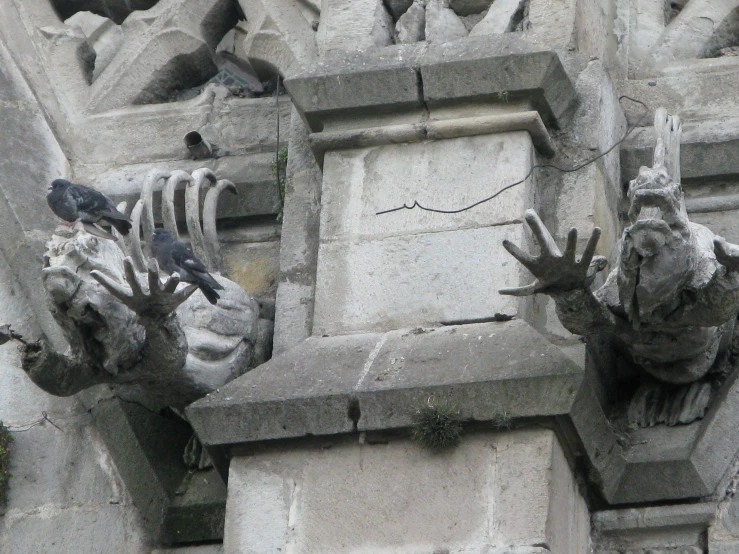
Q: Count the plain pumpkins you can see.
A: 0